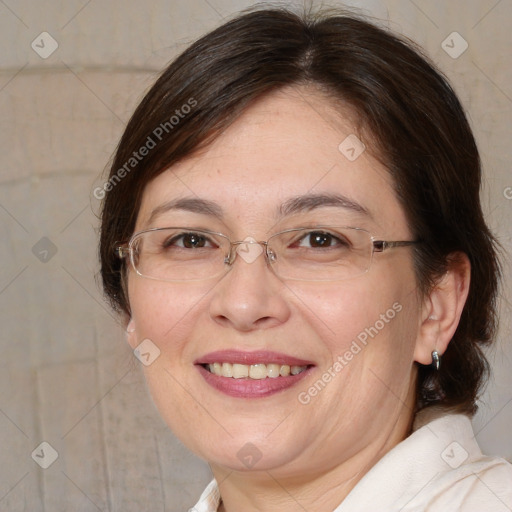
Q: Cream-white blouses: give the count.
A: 1